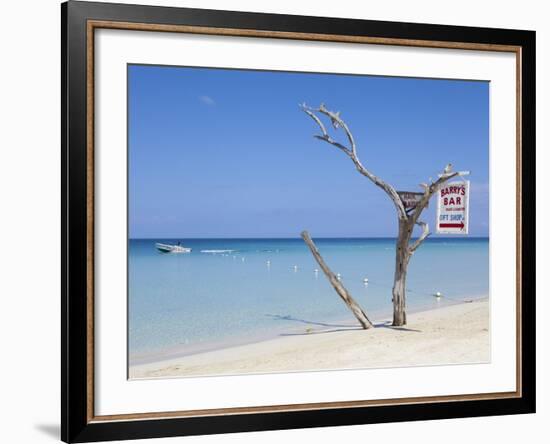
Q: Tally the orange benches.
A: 0